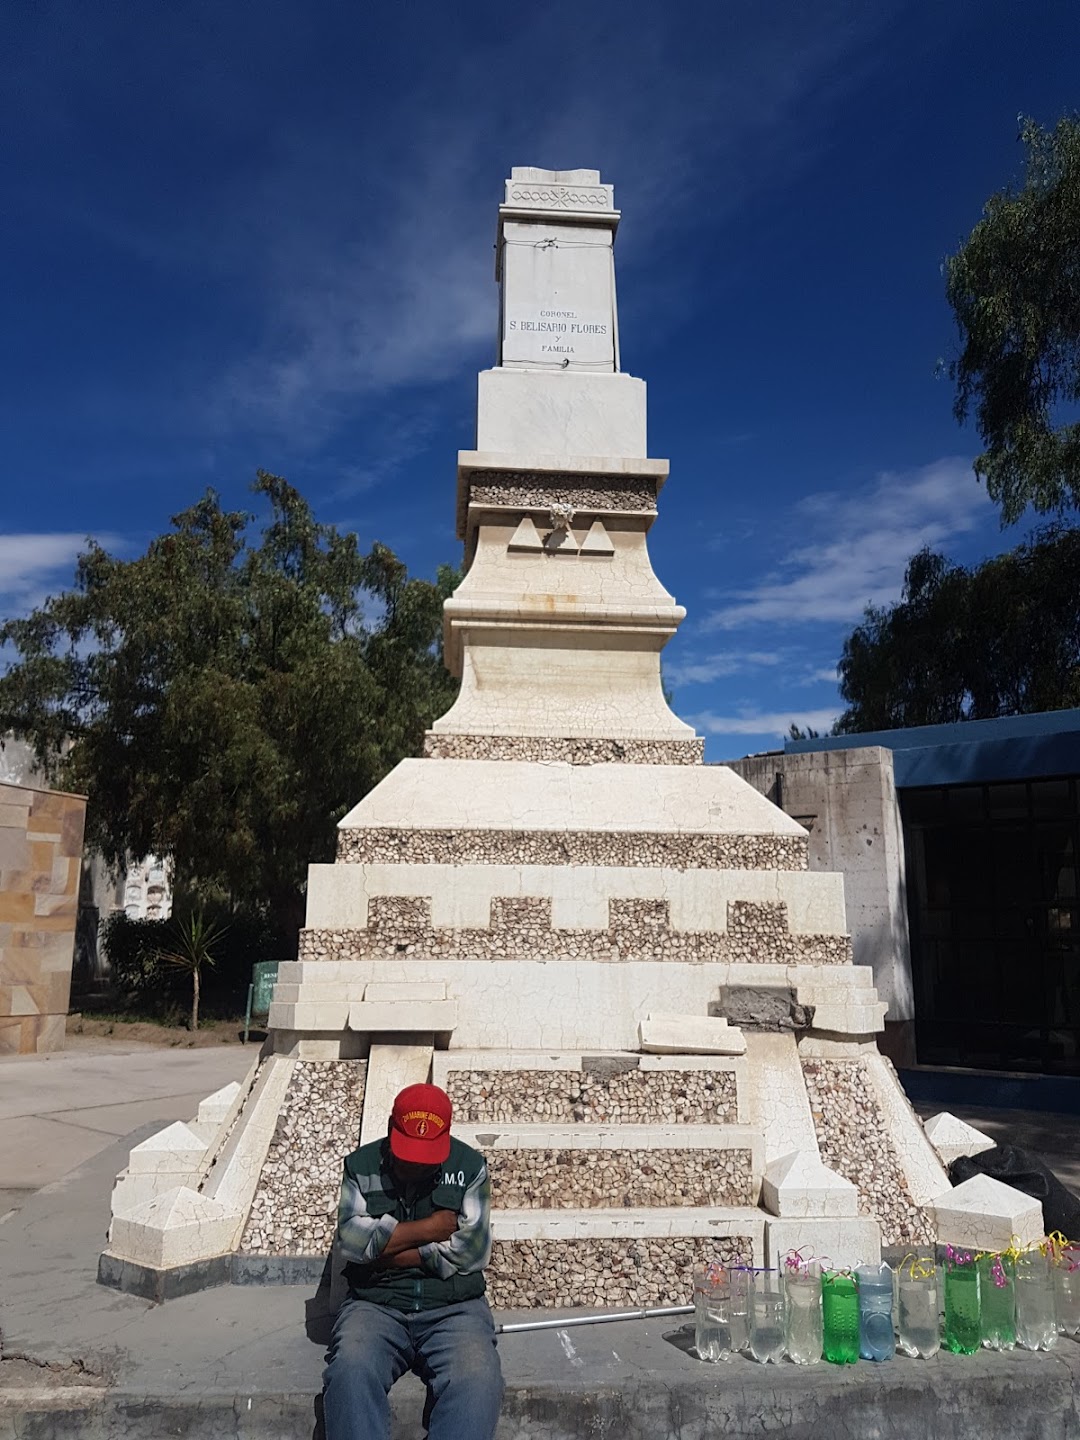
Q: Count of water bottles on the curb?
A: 11